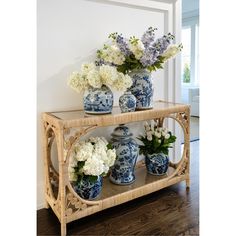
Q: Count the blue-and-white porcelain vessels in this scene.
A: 6